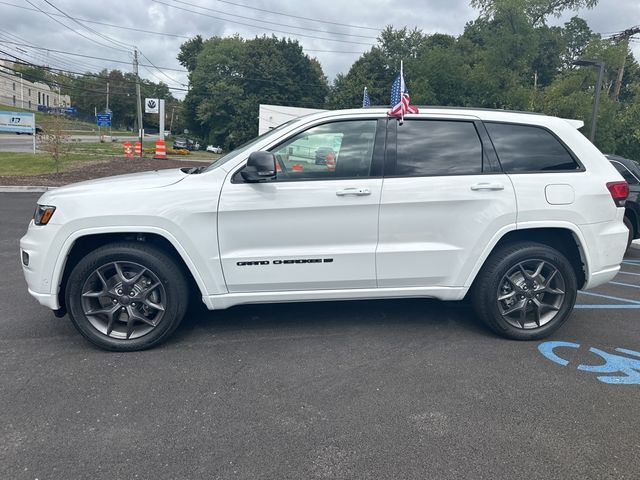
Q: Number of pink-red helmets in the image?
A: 0